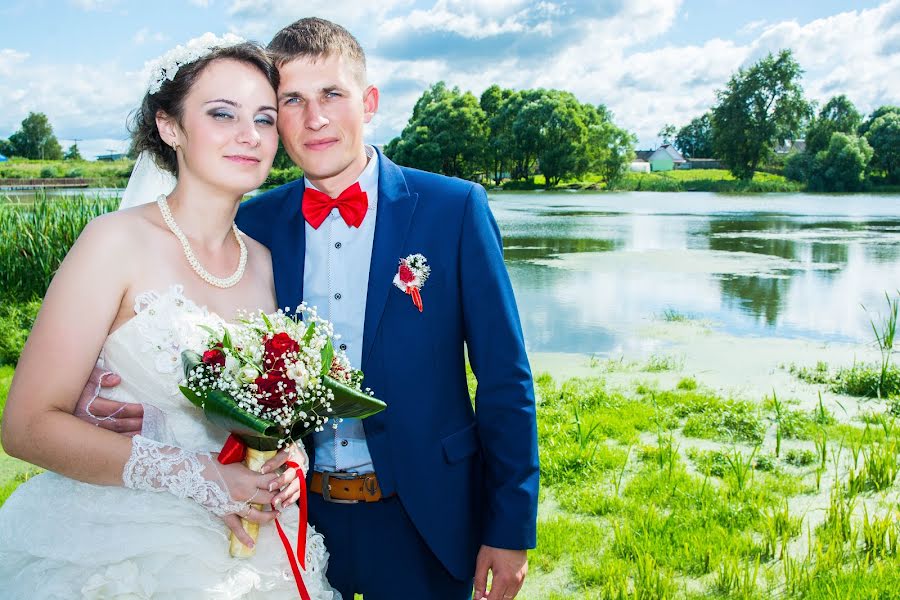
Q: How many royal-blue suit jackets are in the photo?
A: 1